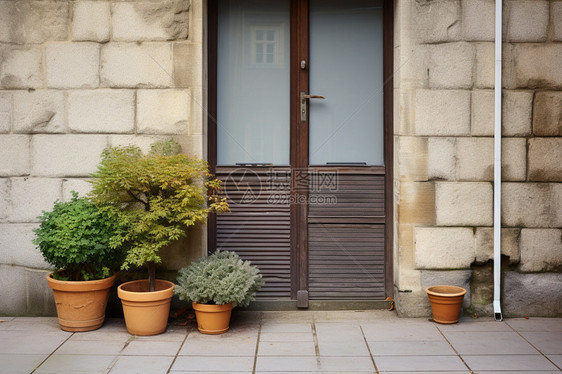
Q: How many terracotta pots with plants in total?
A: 3